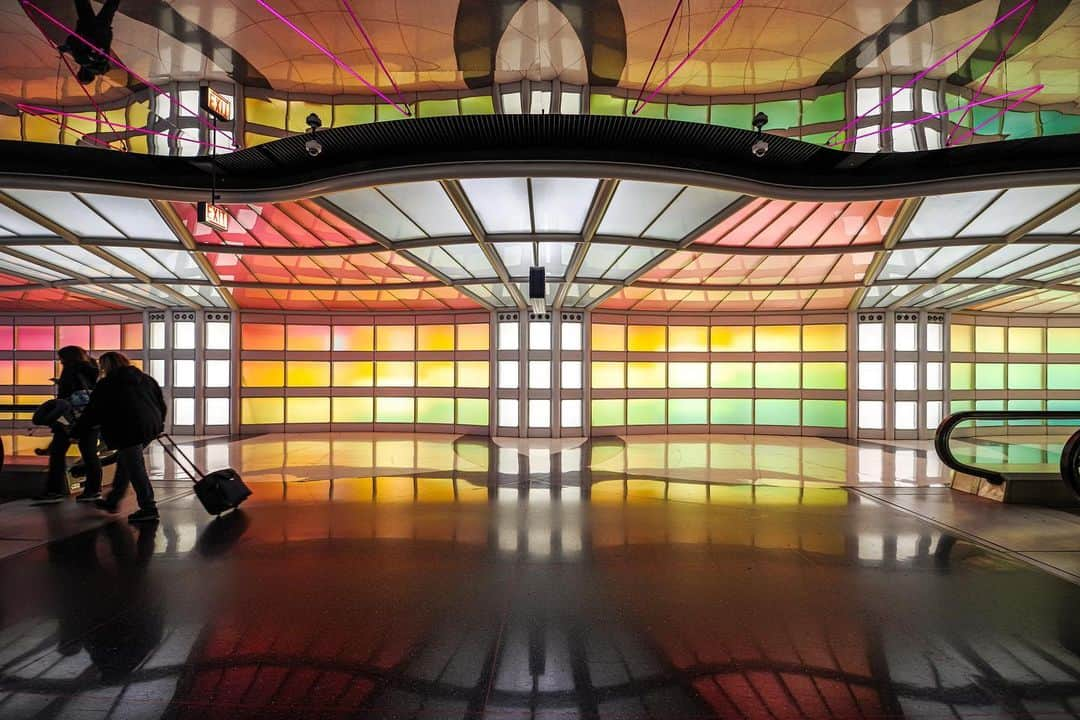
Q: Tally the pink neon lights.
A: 12